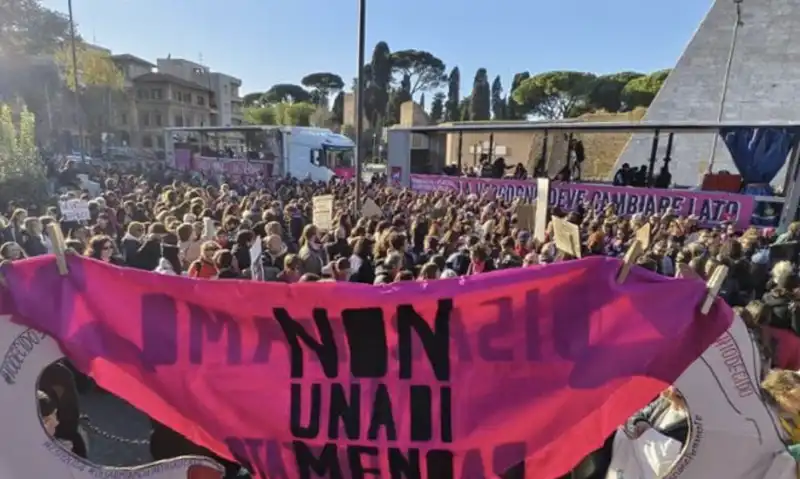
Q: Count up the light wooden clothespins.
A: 3